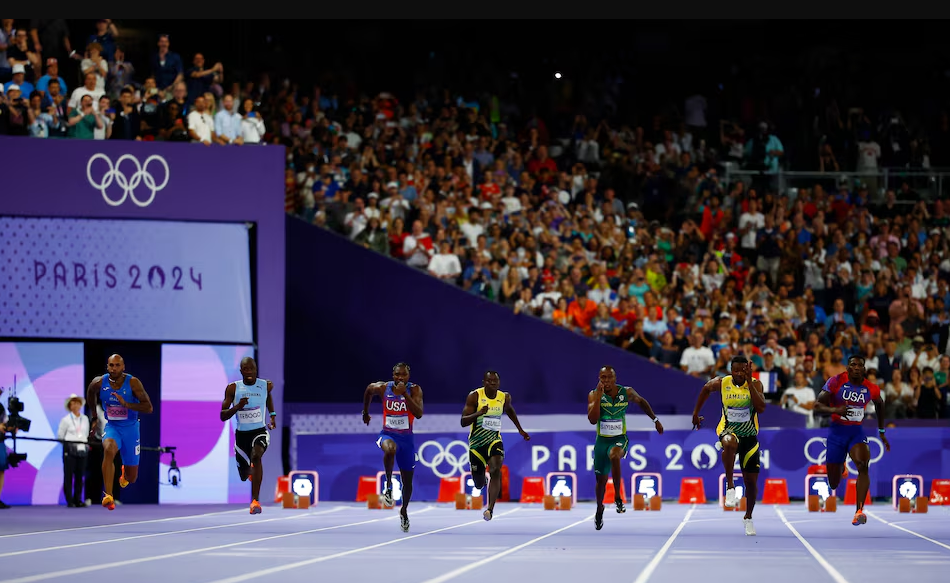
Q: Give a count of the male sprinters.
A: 7